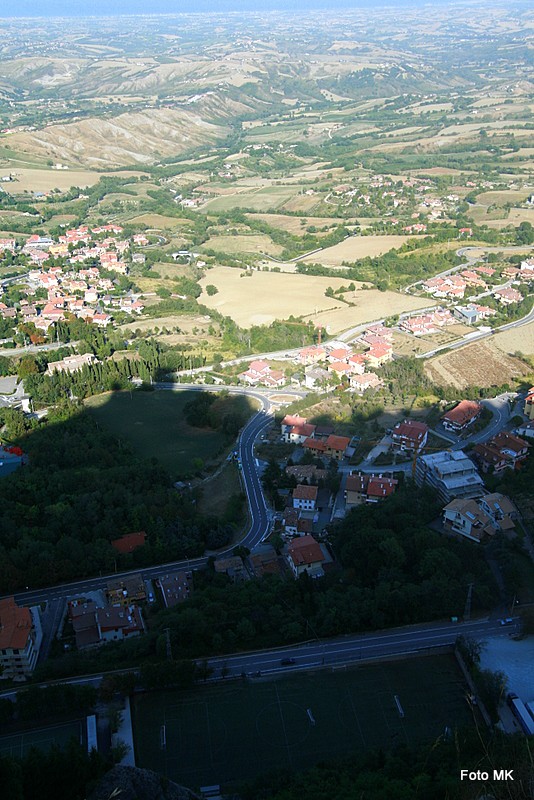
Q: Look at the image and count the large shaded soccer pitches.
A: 1